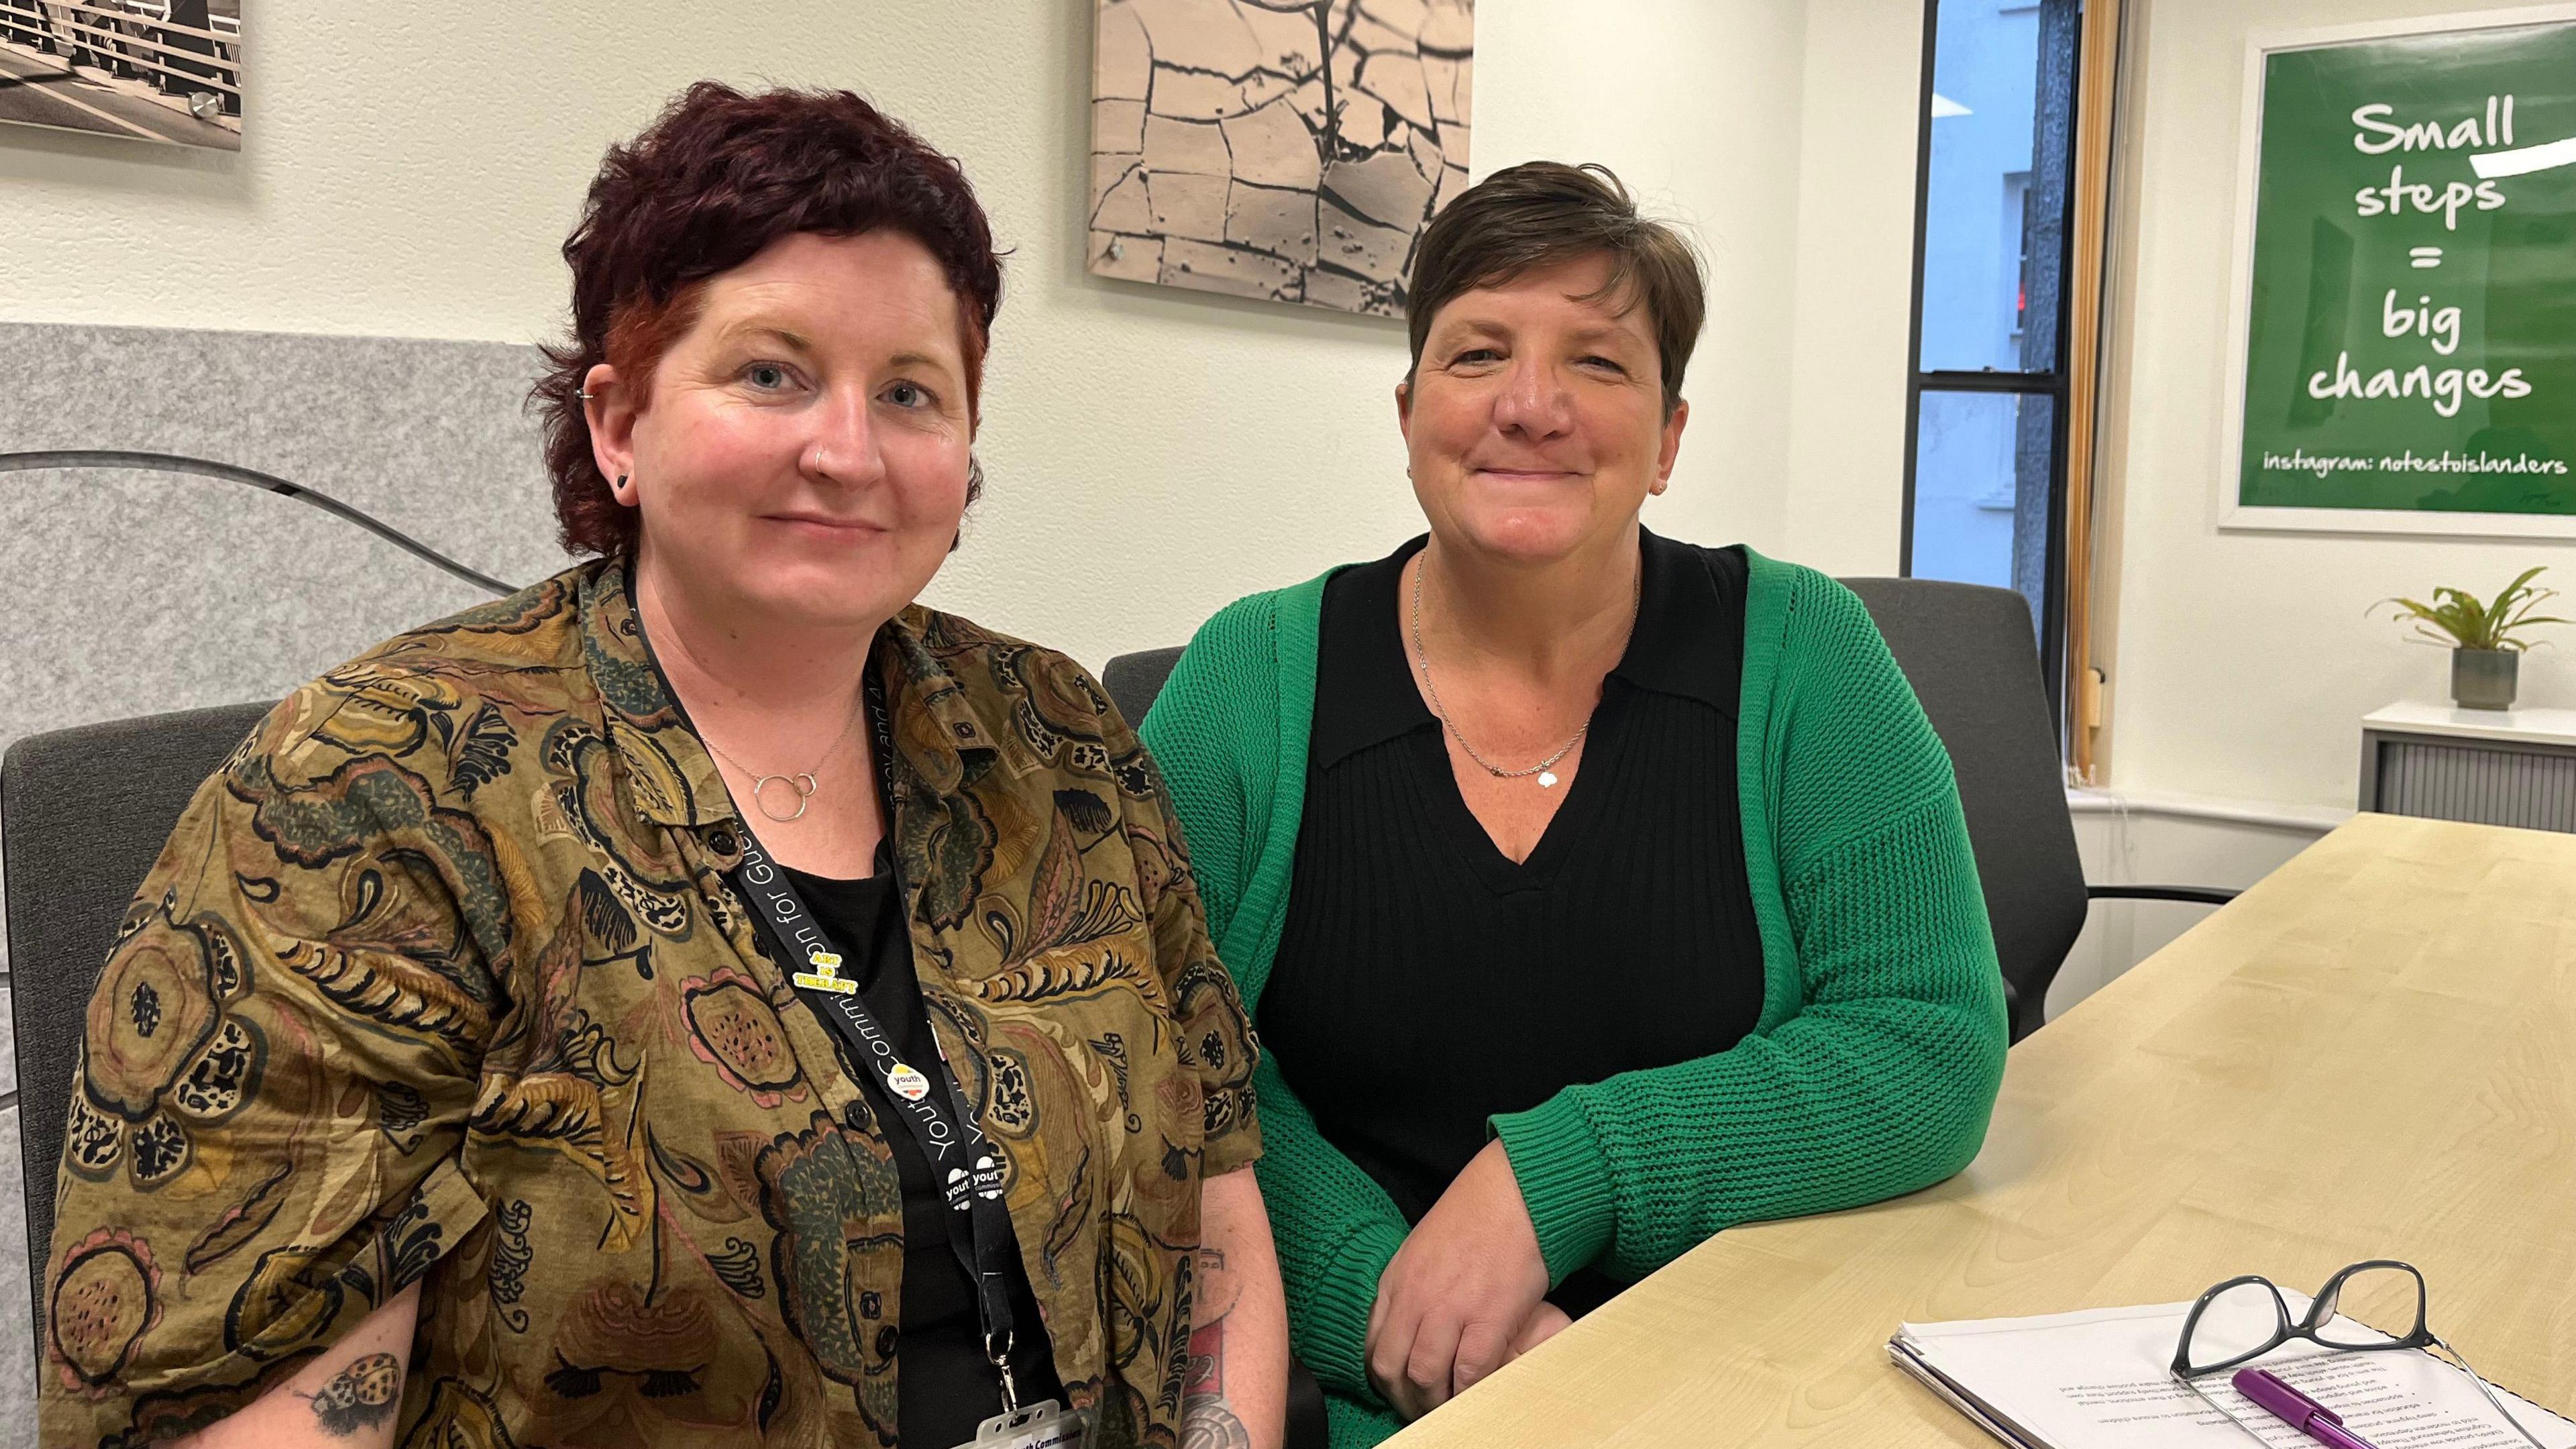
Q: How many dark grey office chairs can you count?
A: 3